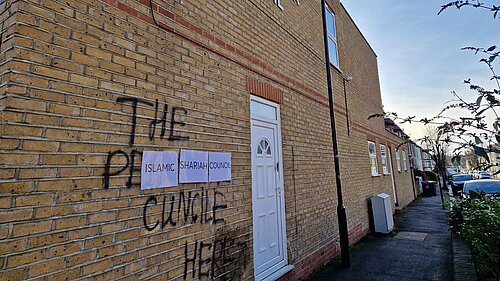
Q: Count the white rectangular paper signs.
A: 3